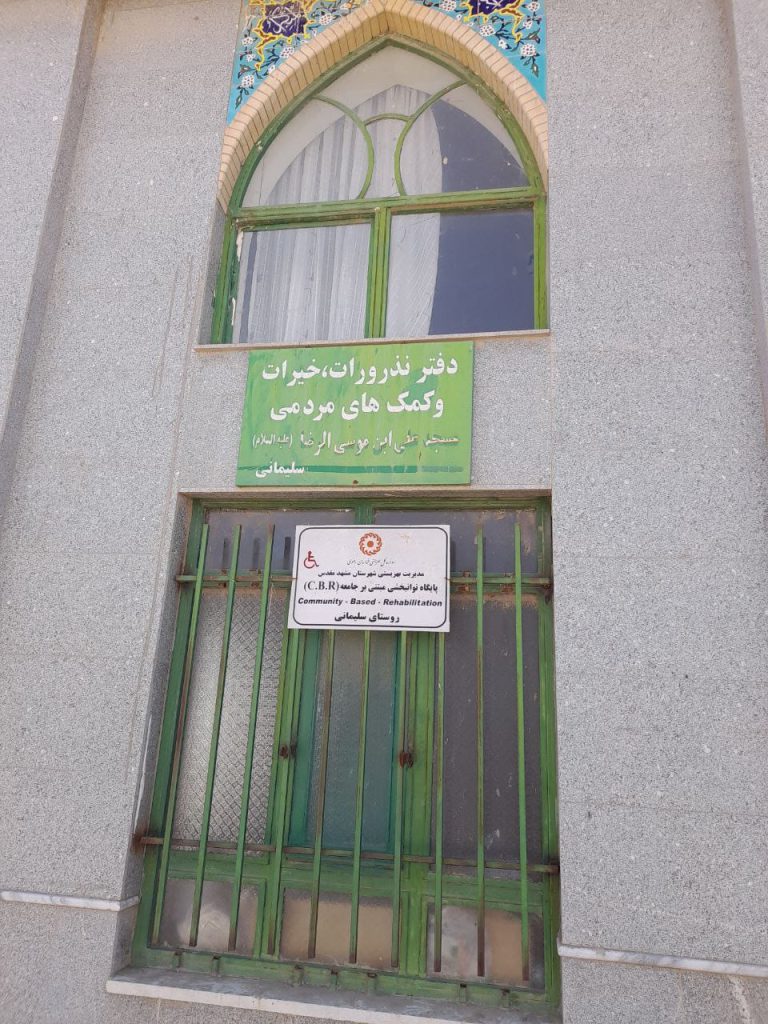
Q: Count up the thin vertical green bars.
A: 10